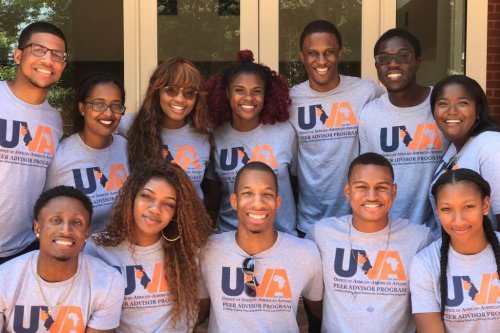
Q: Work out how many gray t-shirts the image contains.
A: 12